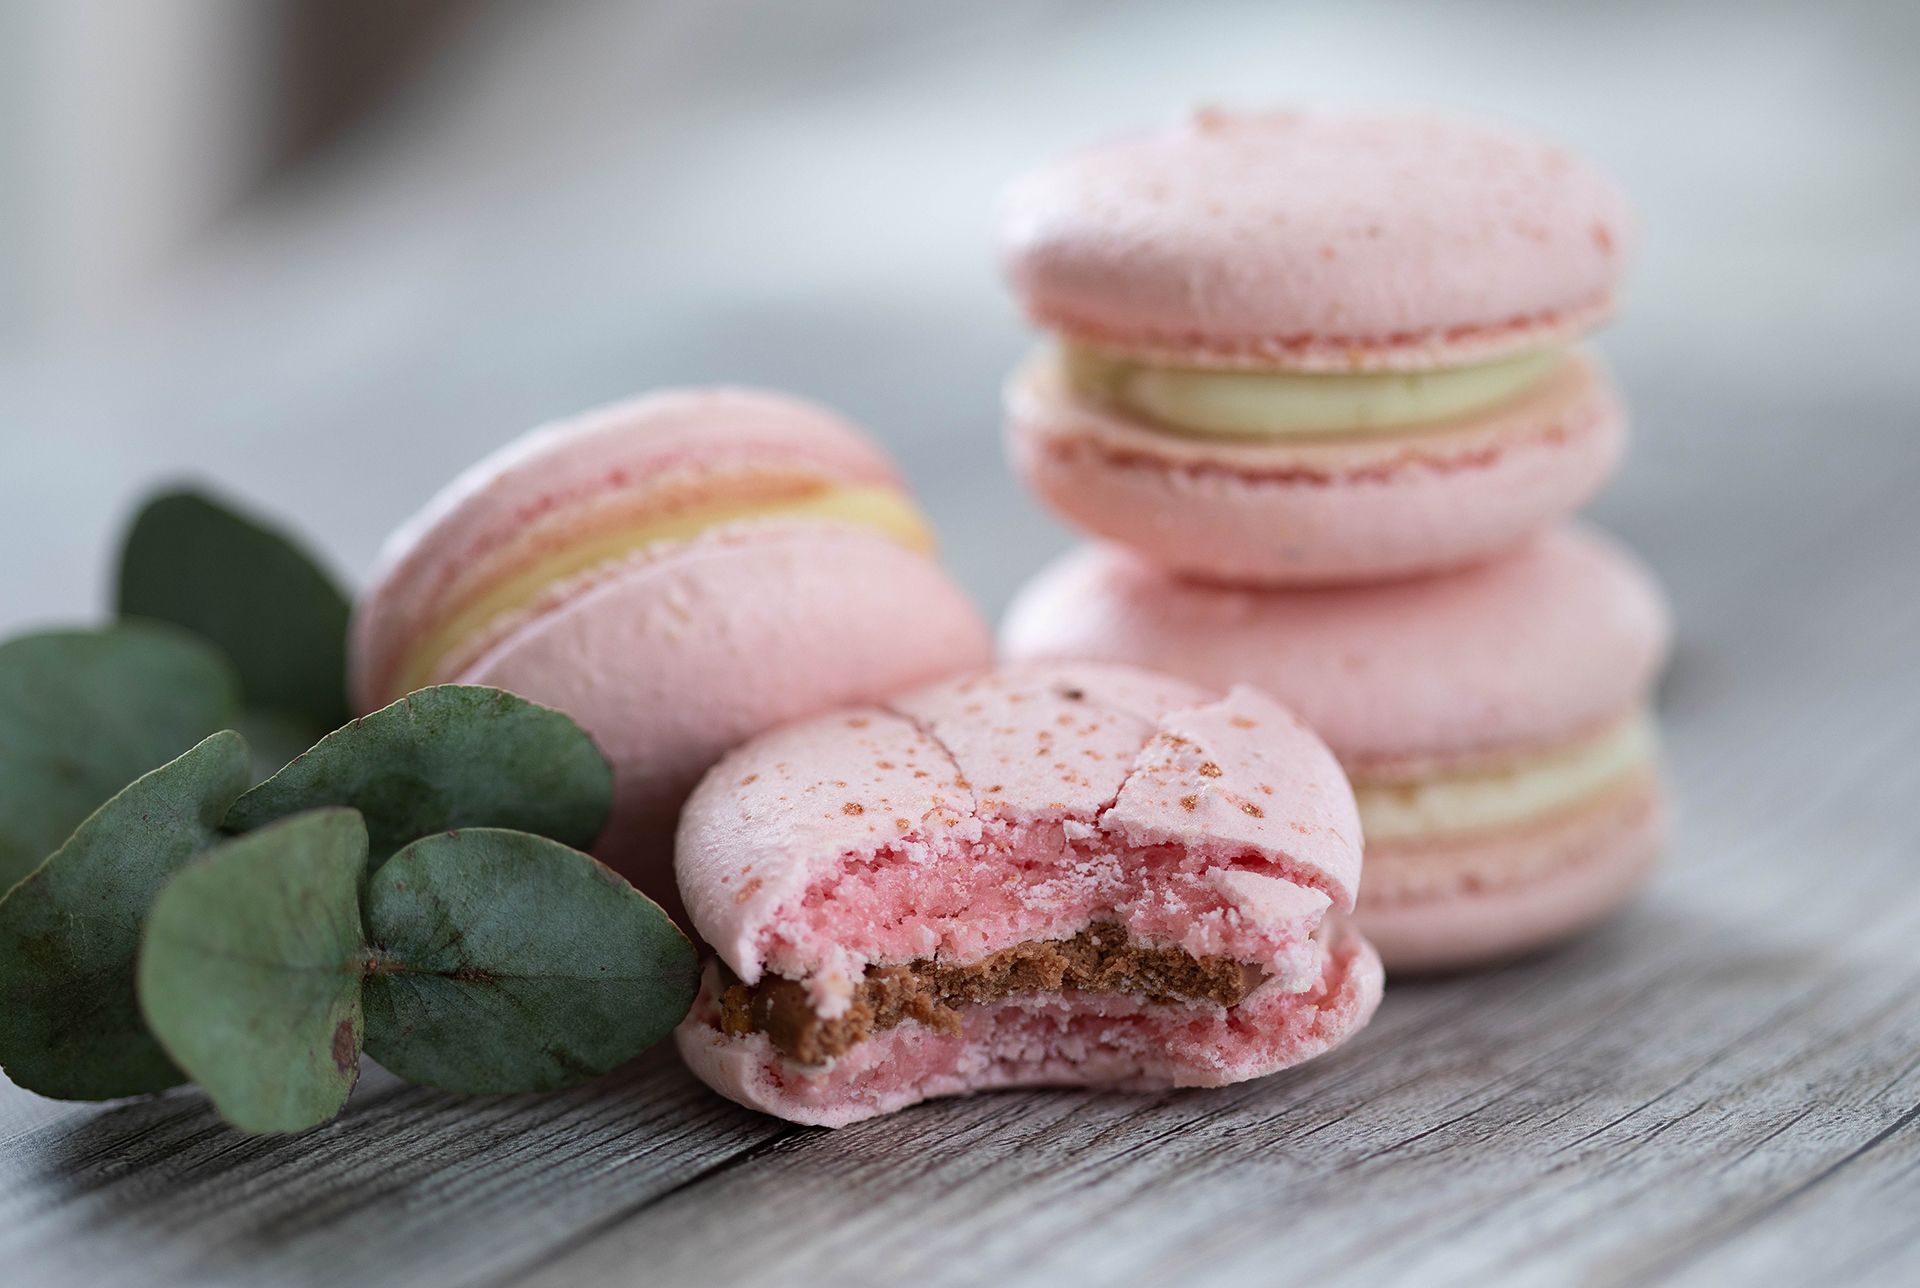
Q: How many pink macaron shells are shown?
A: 8